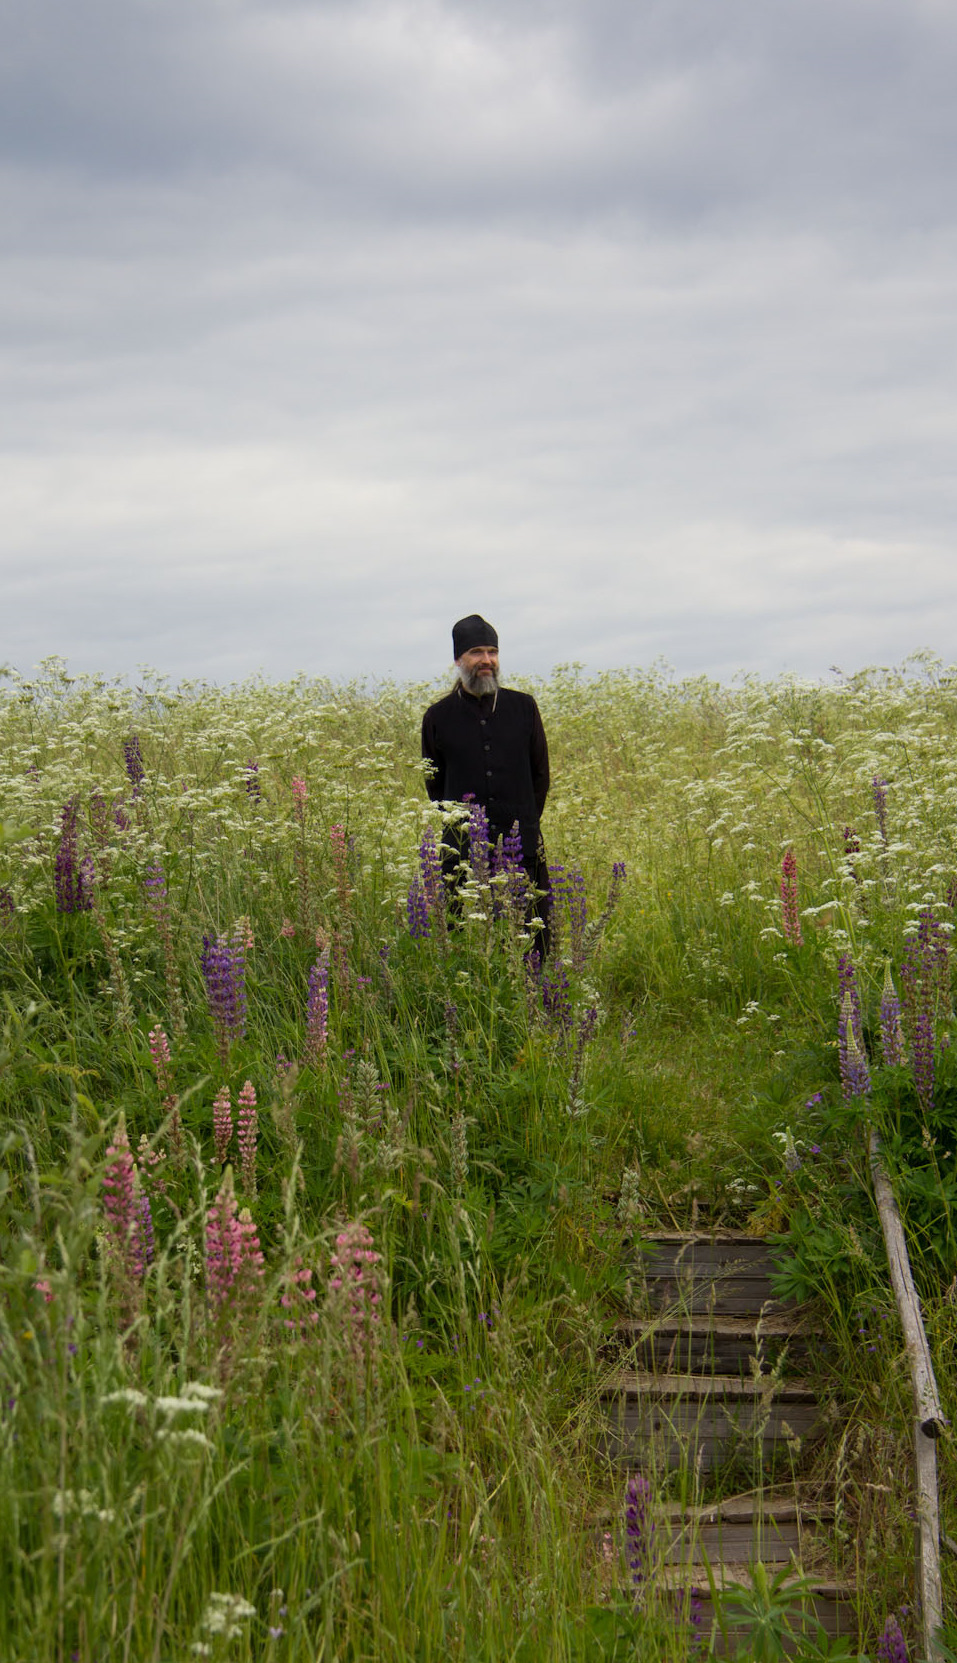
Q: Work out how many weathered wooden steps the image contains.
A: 5